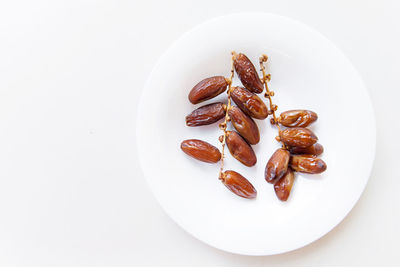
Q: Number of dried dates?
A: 14